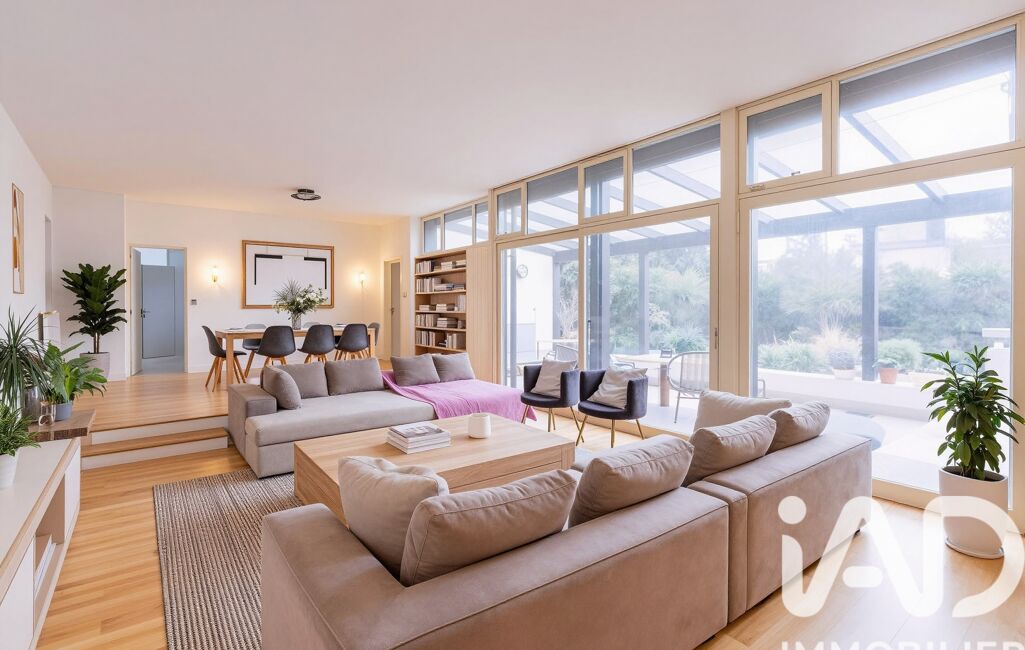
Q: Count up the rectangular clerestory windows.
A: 9